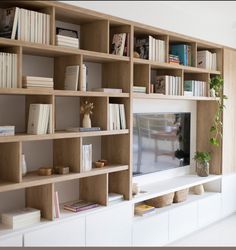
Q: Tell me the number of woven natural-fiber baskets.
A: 3